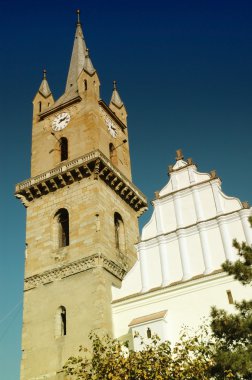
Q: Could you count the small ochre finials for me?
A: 6